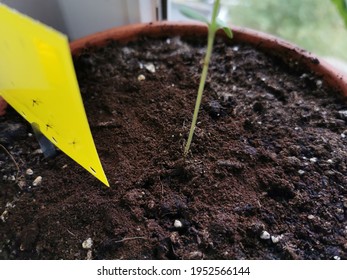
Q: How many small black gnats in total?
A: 3